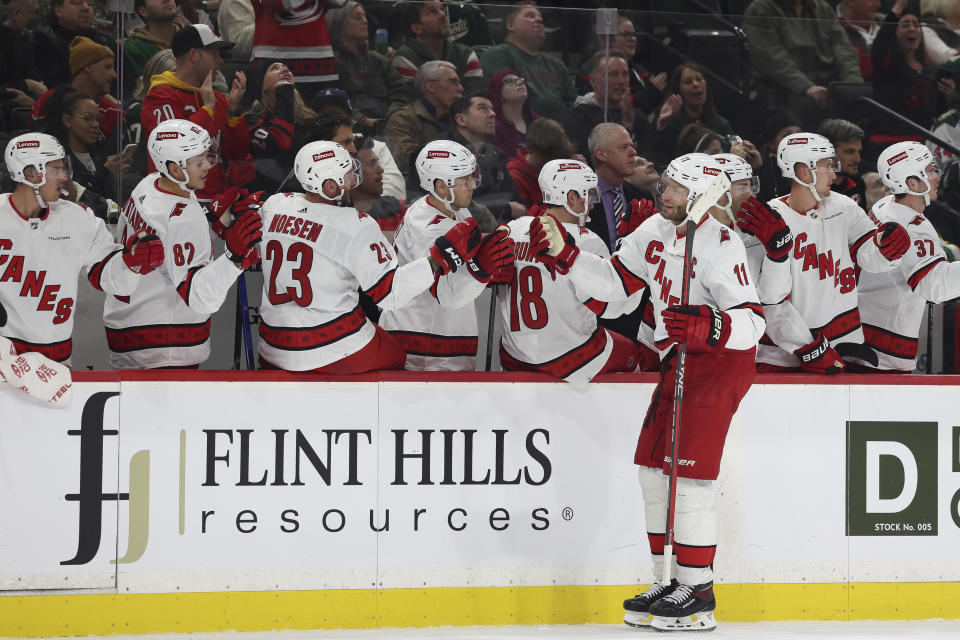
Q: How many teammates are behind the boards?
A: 8